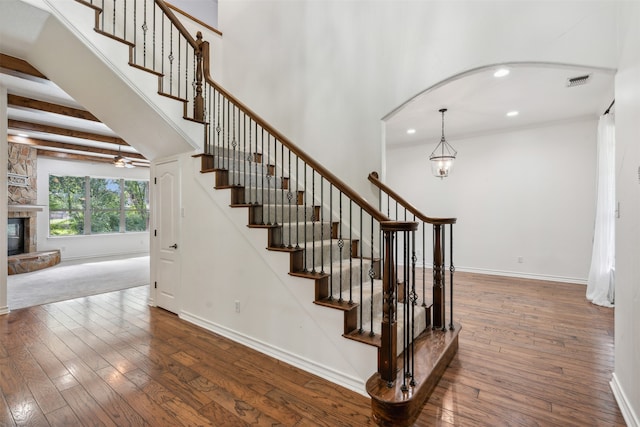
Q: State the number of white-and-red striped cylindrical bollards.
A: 0